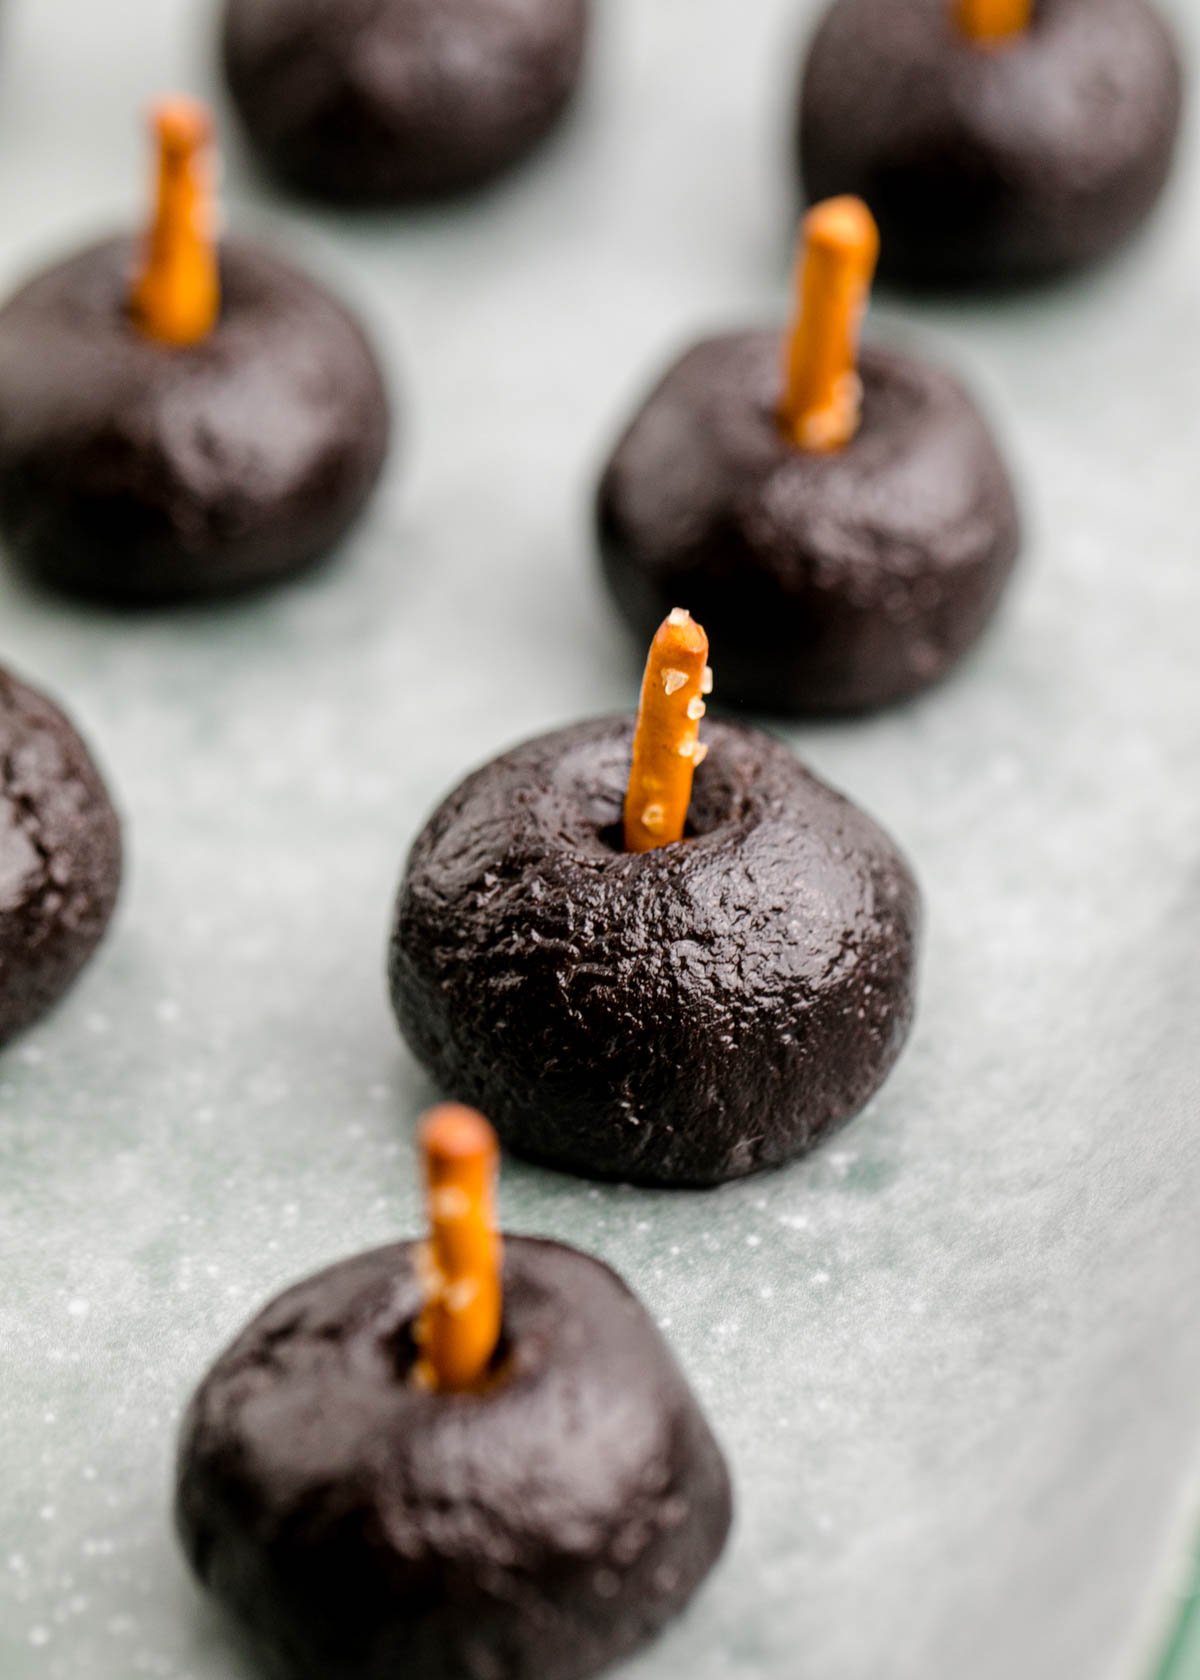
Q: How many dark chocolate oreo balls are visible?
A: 7